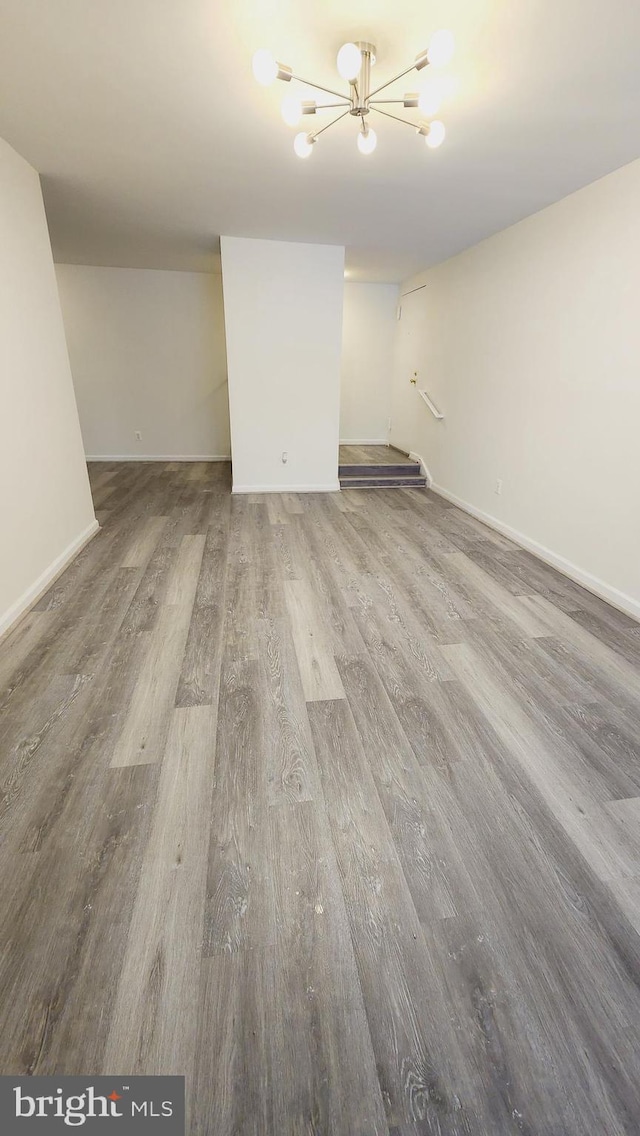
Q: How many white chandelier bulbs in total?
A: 8